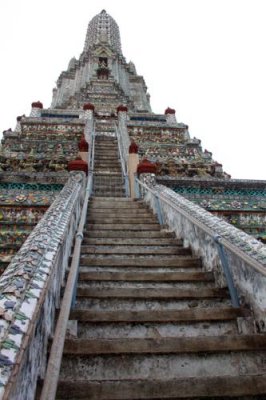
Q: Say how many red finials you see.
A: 8